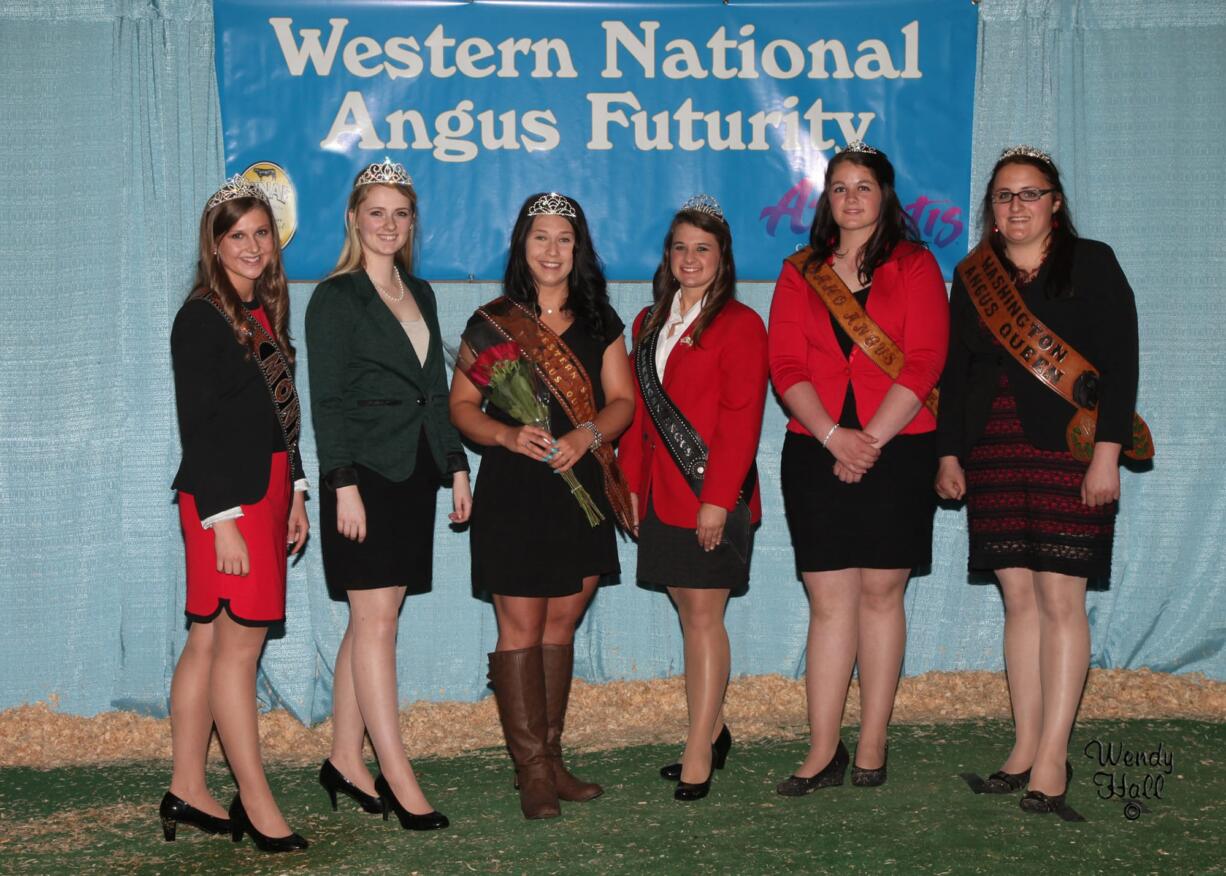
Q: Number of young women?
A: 6